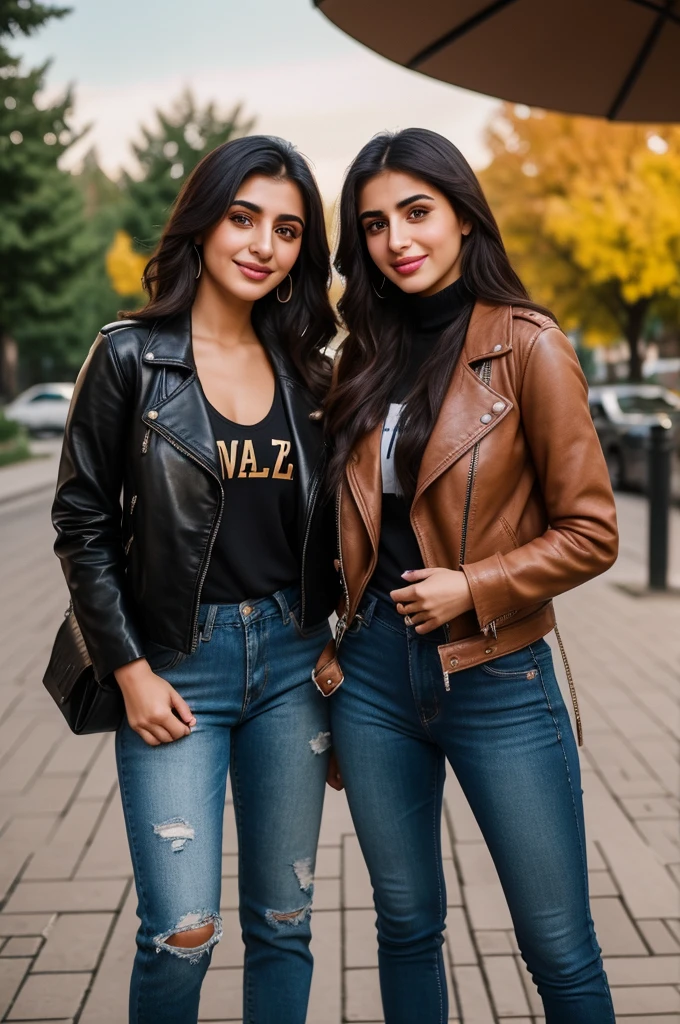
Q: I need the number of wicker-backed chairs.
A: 0